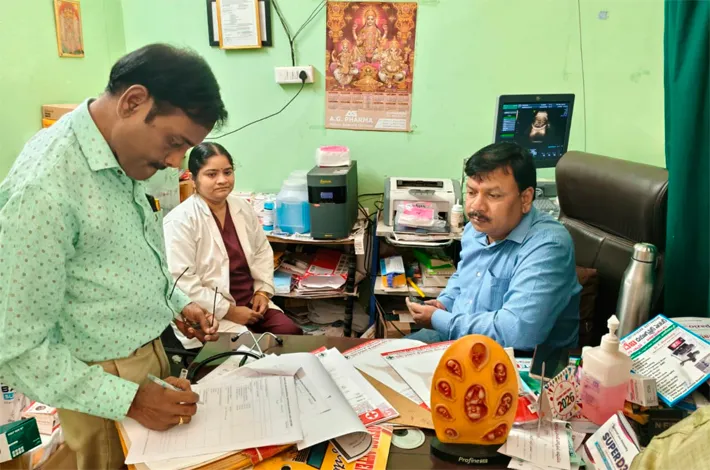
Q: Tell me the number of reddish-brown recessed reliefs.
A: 9